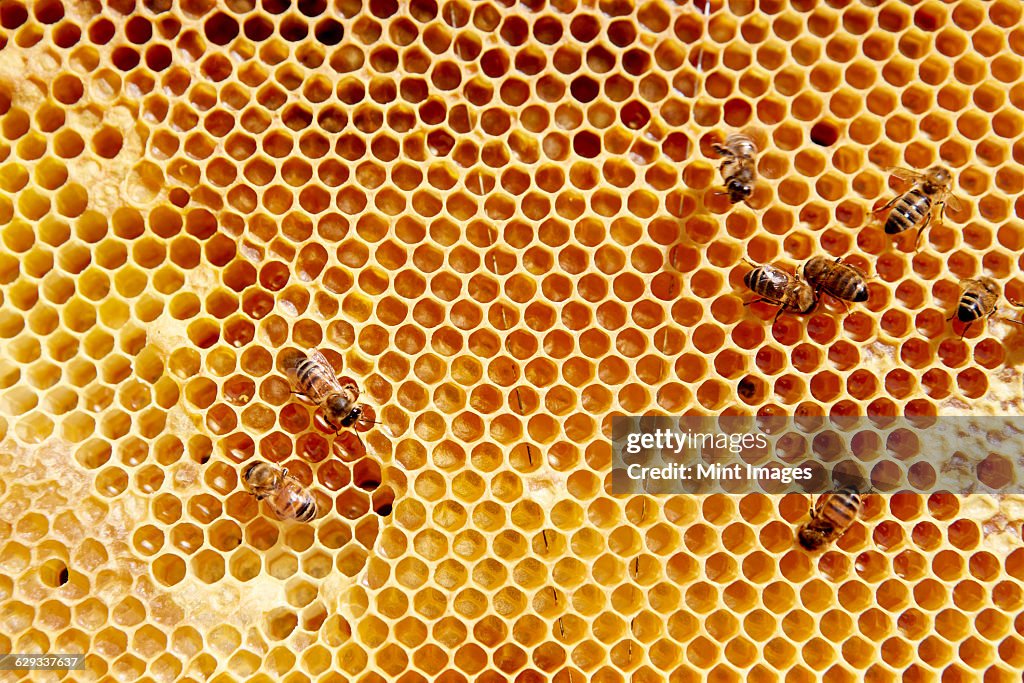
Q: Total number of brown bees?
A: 8